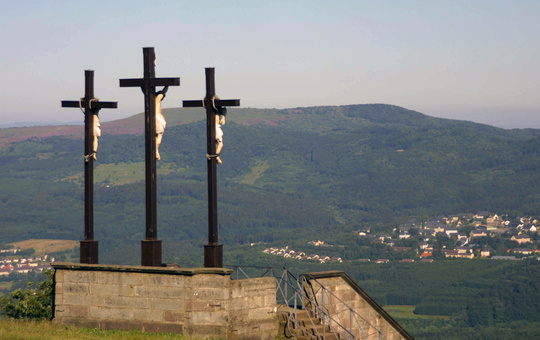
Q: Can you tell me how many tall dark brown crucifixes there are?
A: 3